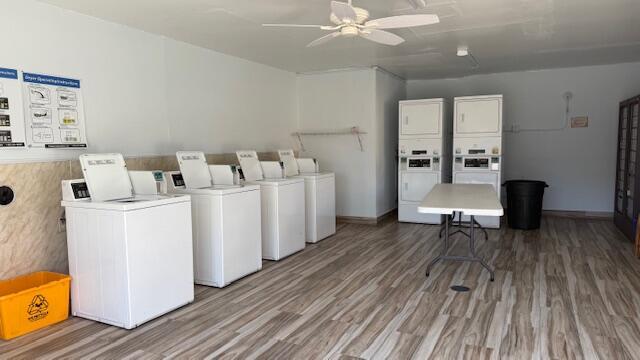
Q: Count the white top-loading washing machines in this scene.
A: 4